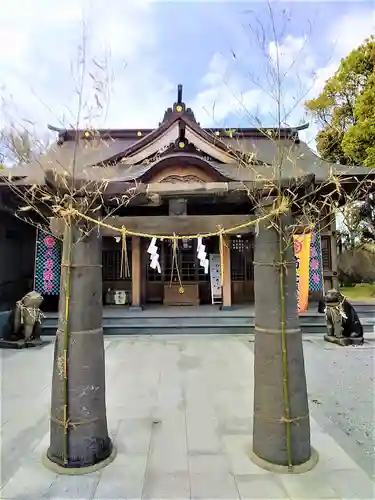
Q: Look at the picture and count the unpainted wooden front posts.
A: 2